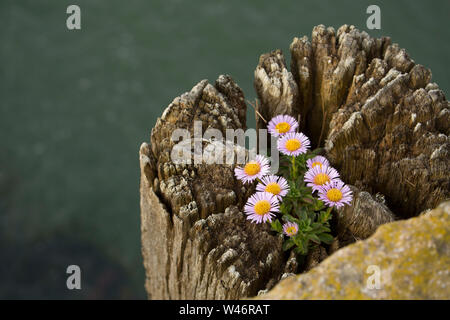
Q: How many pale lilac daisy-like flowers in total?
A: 9